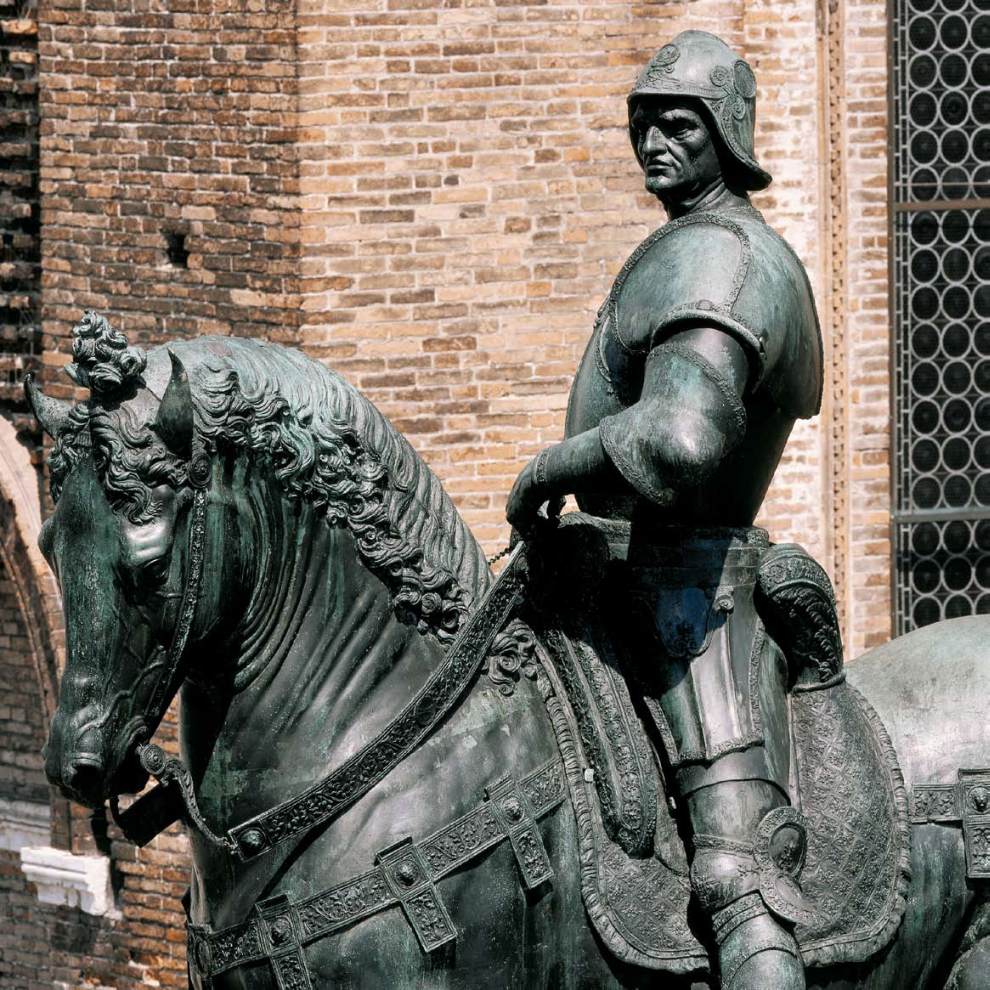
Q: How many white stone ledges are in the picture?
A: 1